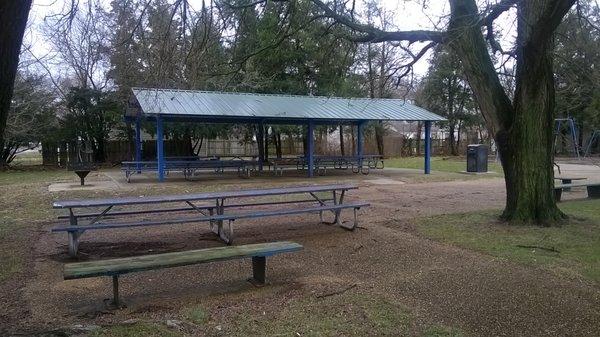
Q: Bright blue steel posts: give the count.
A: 6